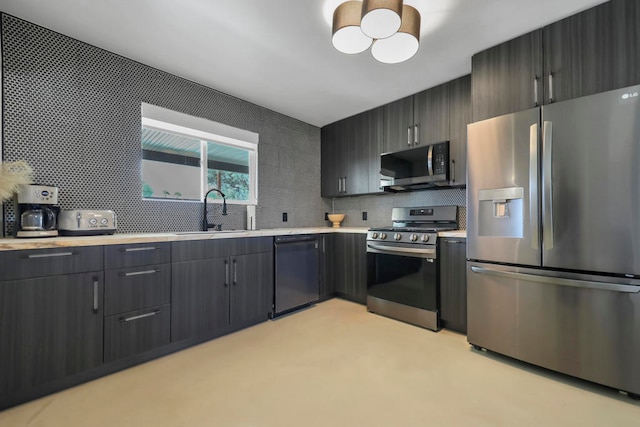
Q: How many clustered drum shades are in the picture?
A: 3